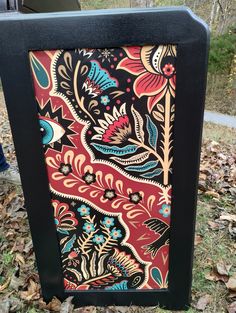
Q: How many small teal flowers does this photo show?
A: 7